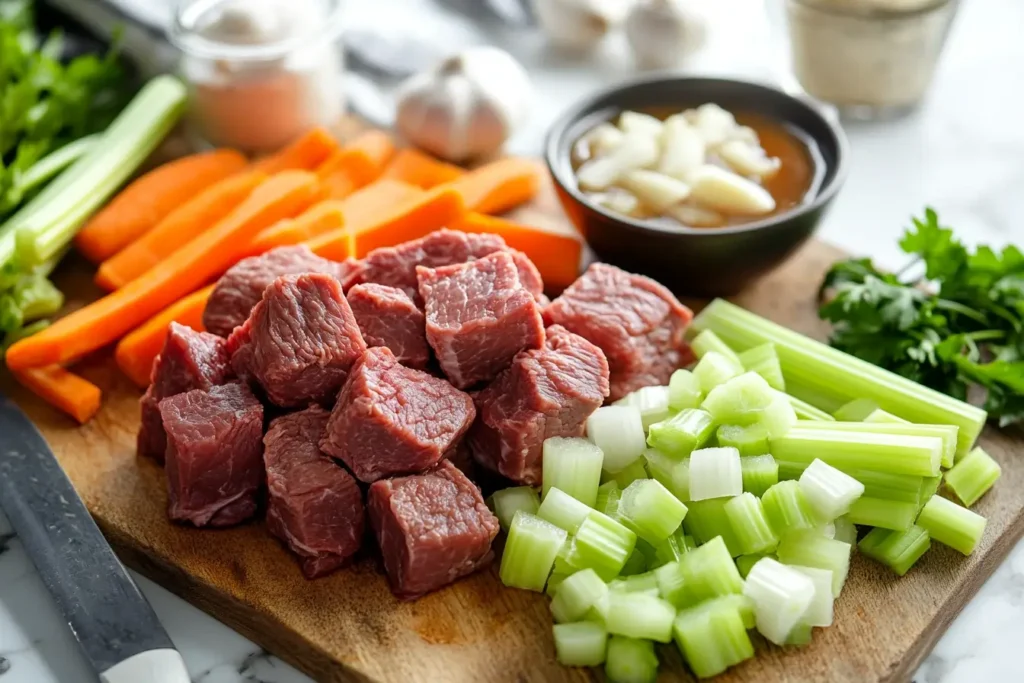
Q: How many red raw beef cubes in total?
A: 12